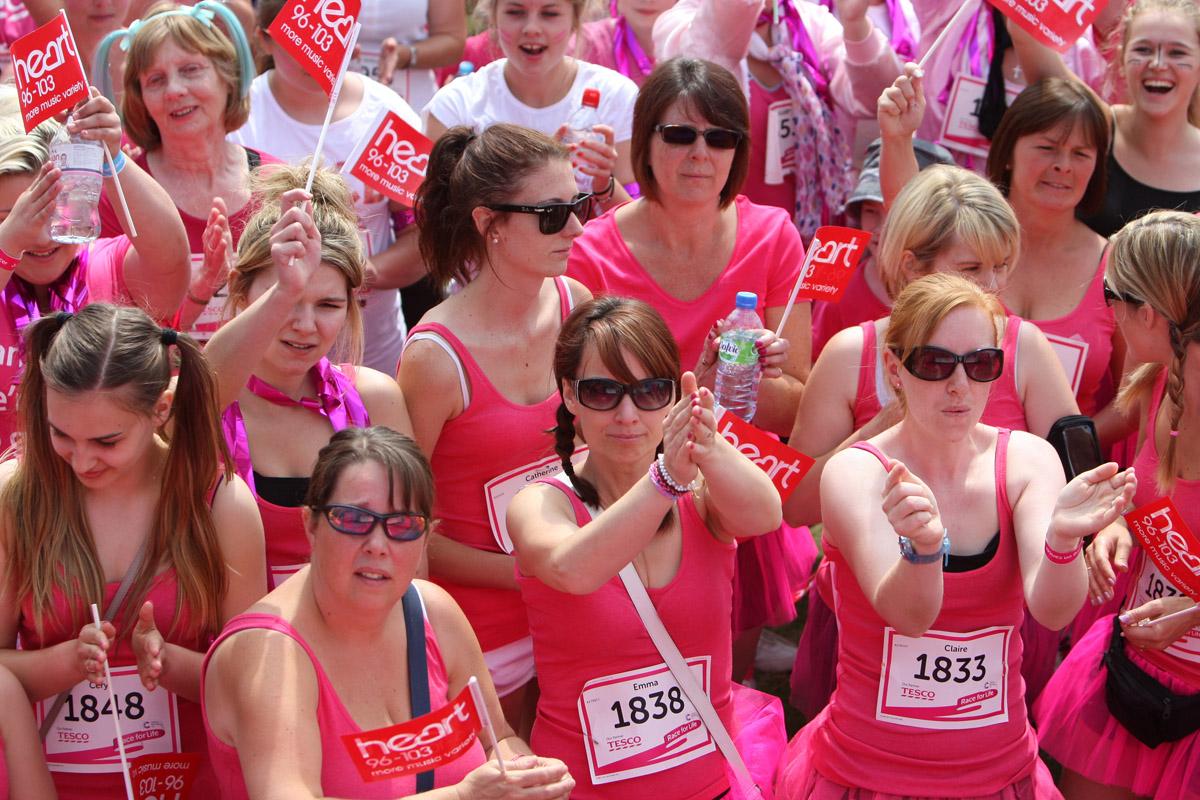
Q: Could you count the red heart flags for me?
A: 9